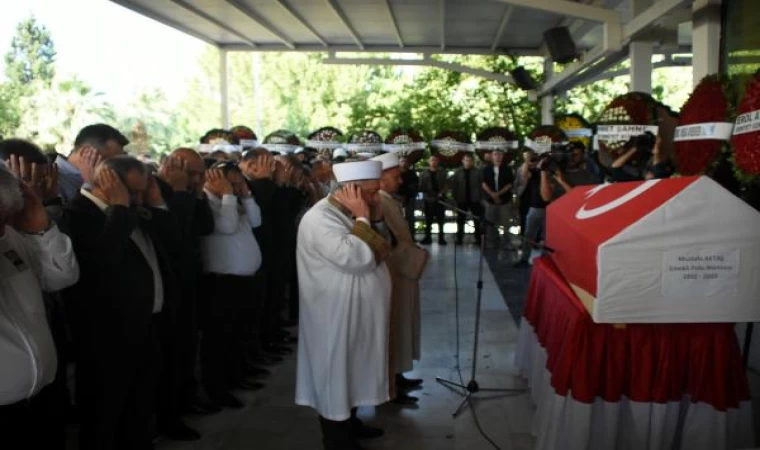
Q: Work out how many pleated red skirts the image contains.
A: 1